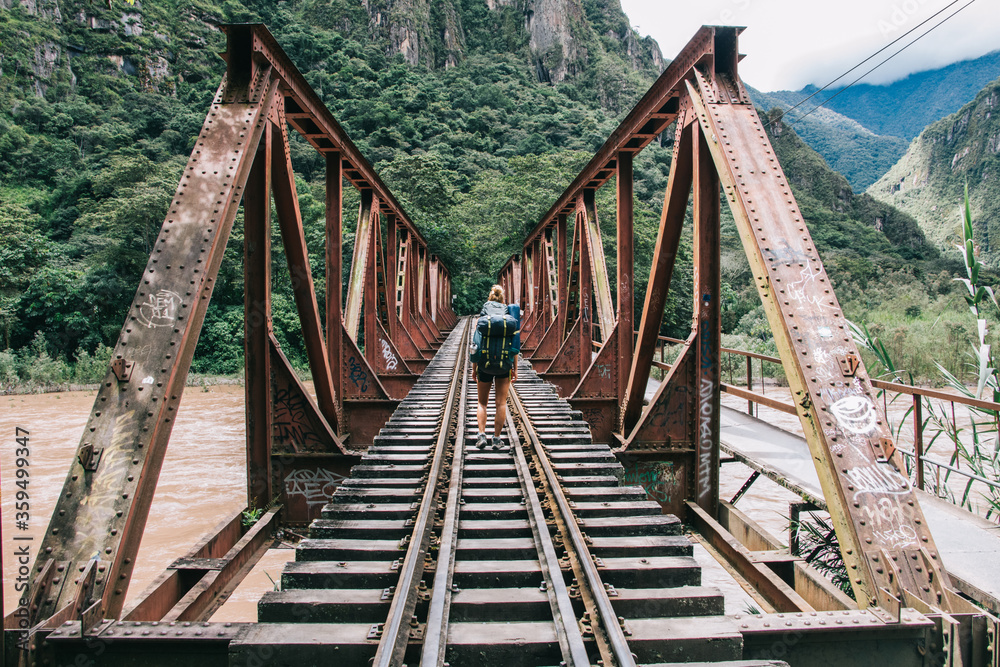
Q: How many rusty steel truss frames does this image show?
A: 2